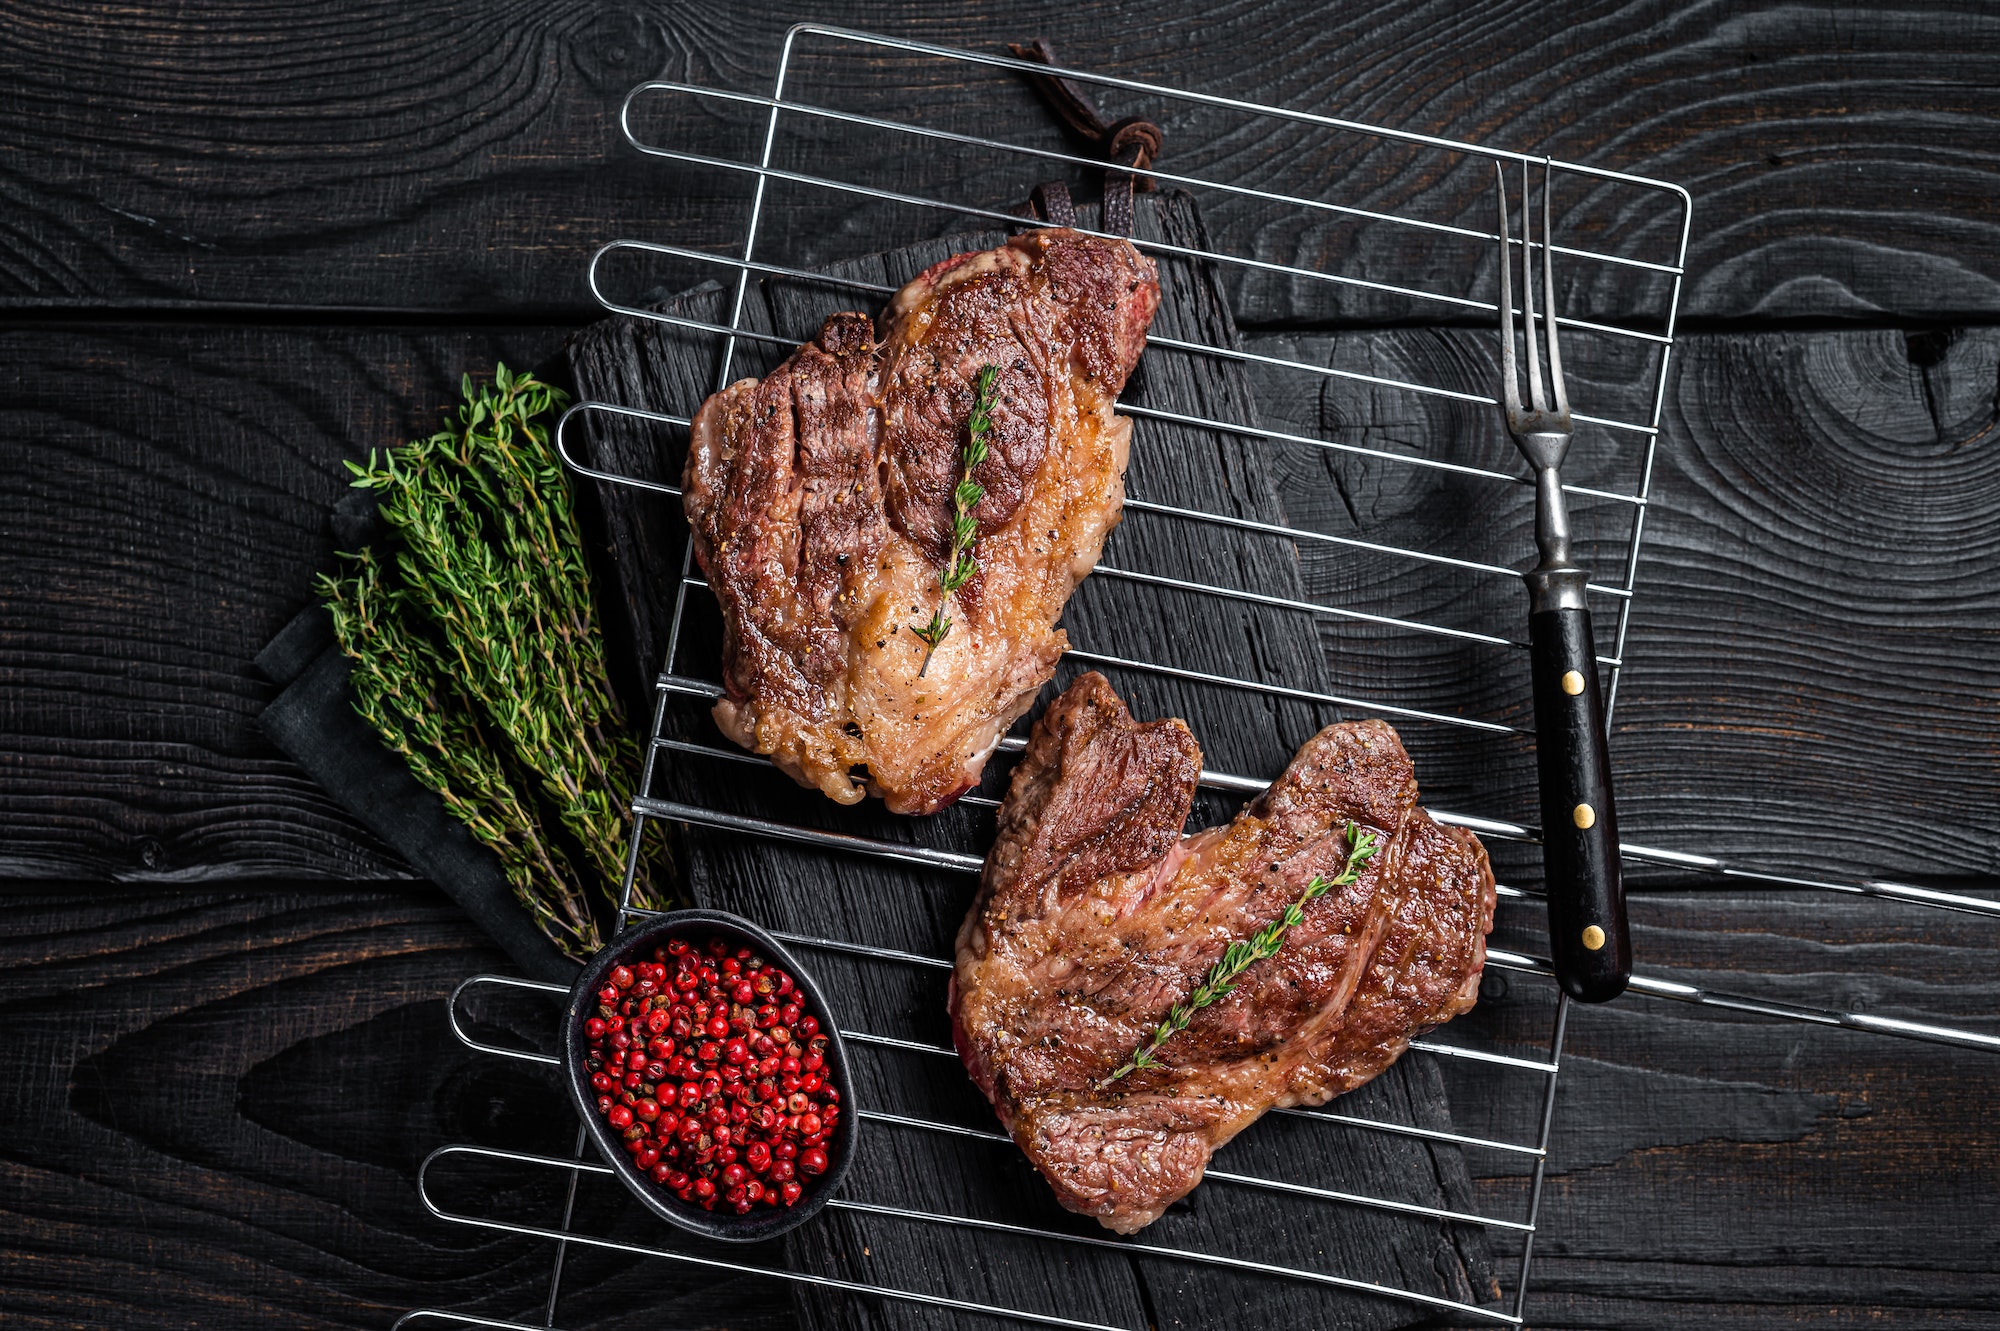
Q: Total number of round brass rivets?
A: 3